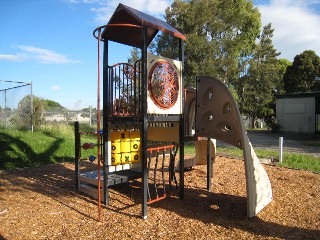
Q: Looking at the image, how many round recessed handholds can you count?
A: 4